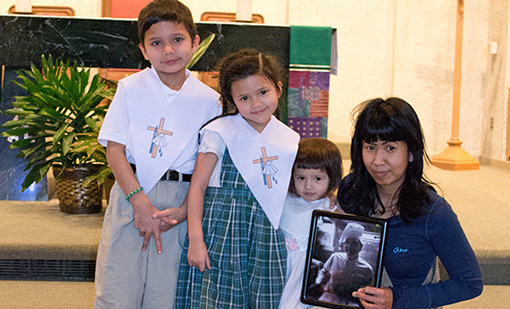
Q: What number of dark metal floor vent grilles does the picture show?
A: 1